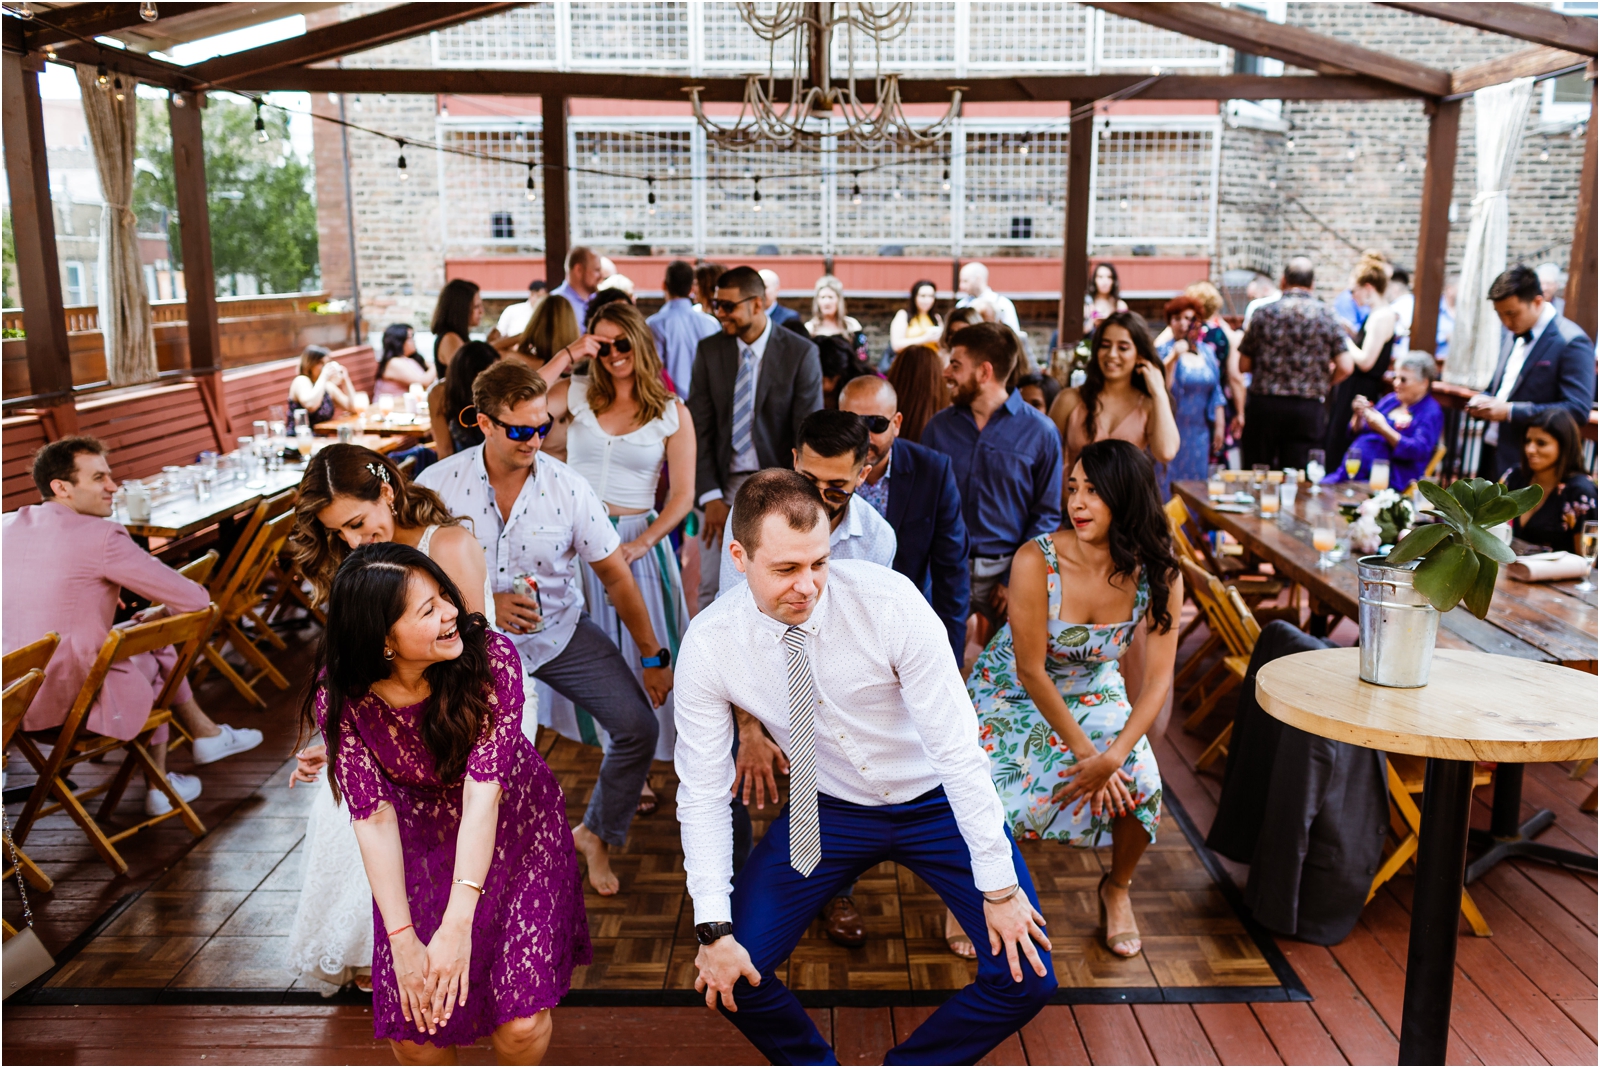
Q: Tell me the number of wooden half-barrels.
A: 0